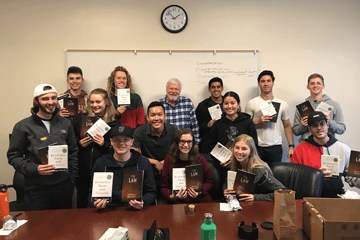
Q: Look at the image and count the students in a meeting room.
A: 13